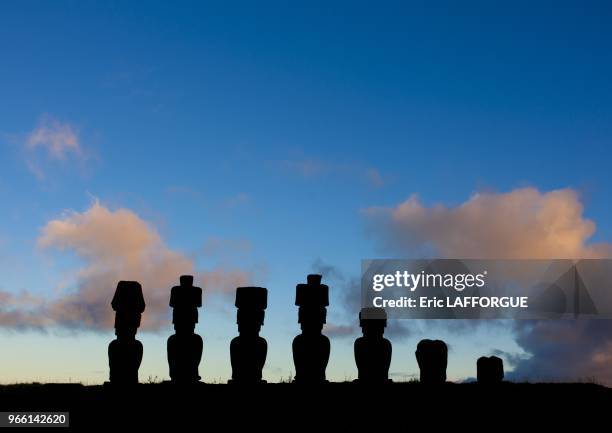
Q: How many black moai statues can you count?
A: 7